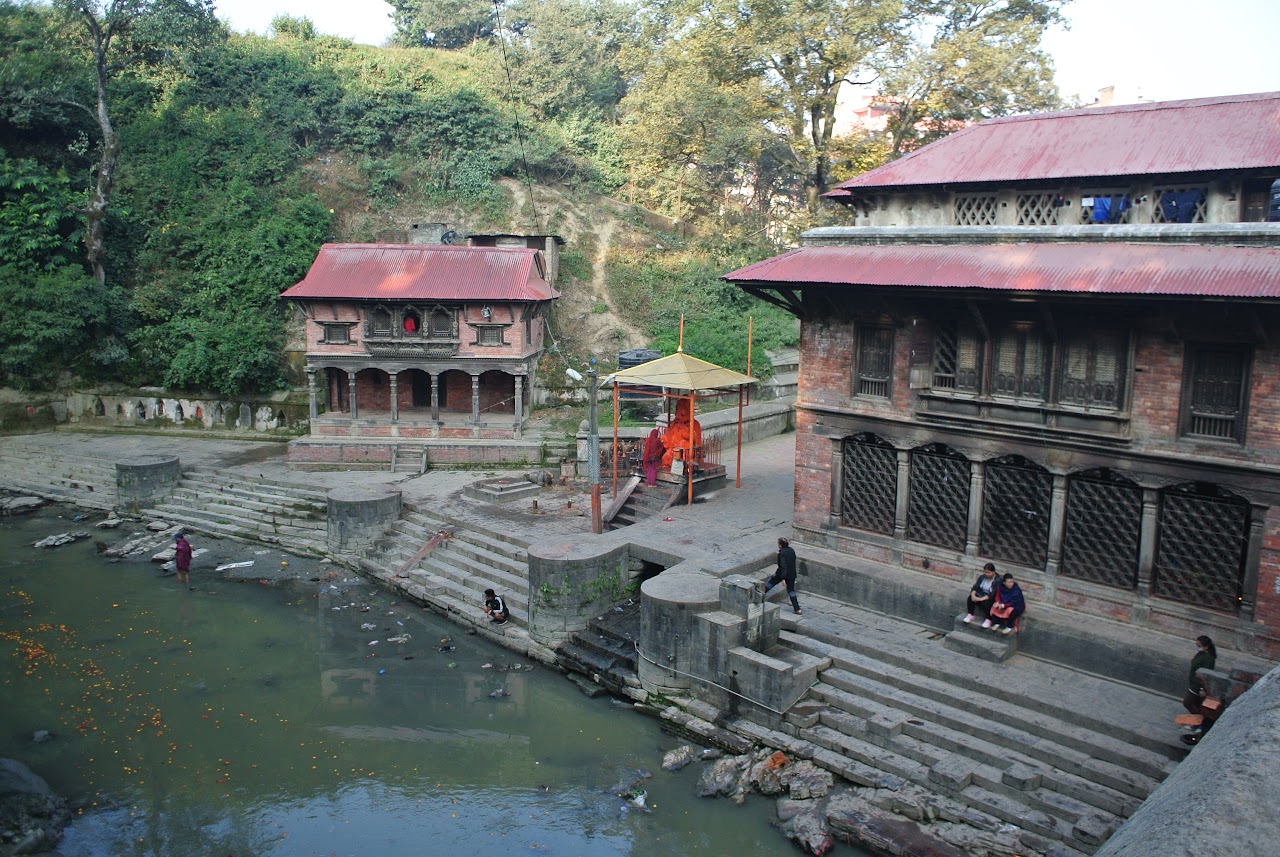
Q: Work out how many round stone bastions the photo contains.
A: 4